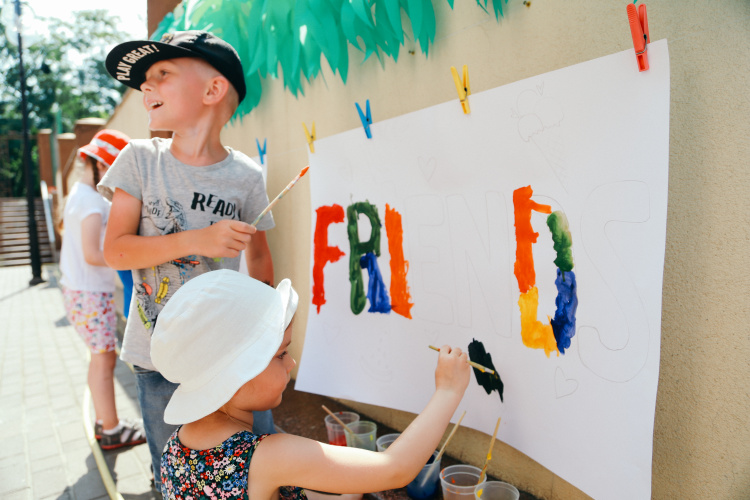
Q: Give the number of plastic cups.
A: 6